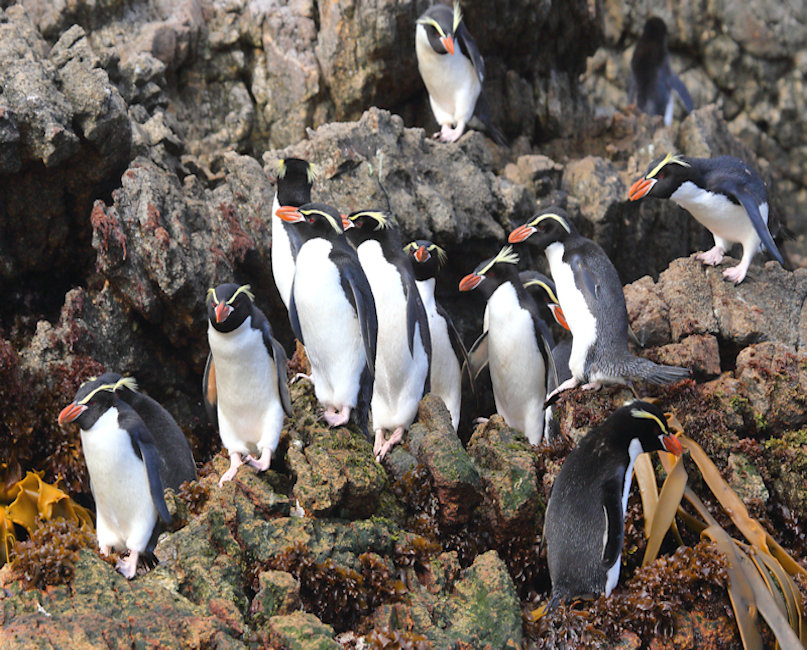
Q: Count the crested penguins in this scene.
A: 14